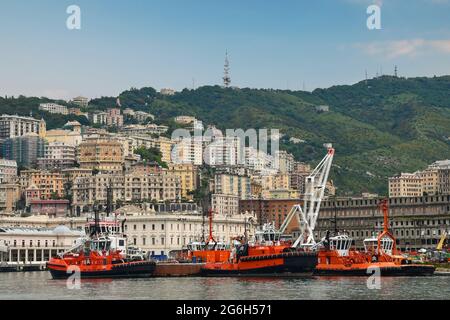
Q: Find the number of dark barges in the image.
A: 1